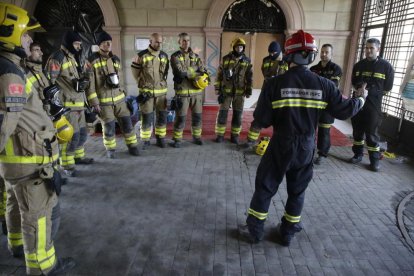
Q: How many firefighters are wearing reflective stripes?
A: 11